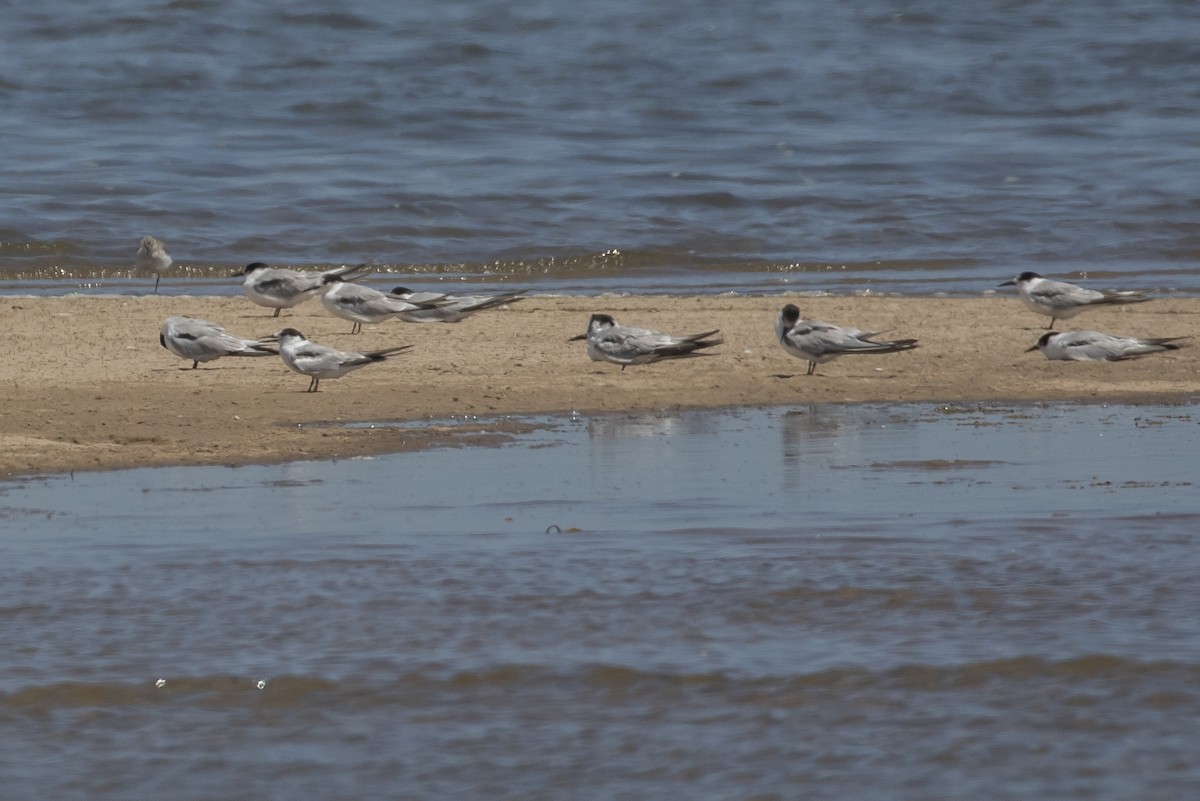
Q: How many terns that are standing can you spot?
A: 7